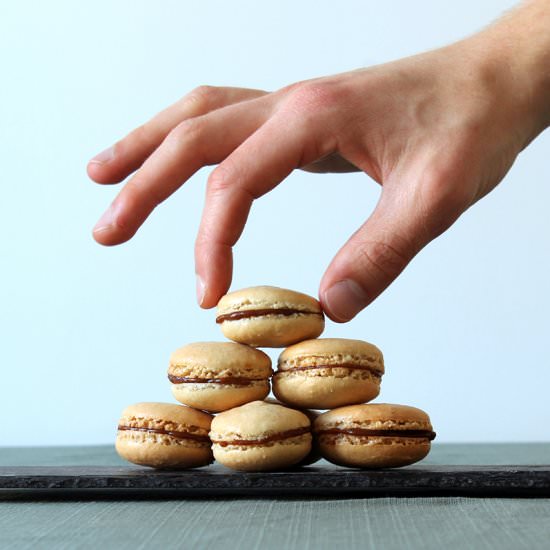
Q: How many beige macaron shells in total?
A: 12